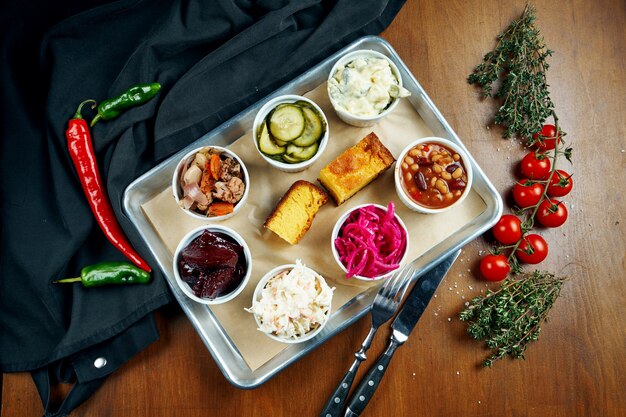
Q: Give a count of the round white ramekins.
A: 7